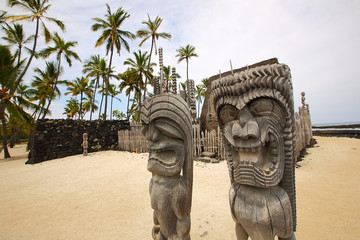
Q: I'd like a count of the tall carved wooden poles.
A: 2